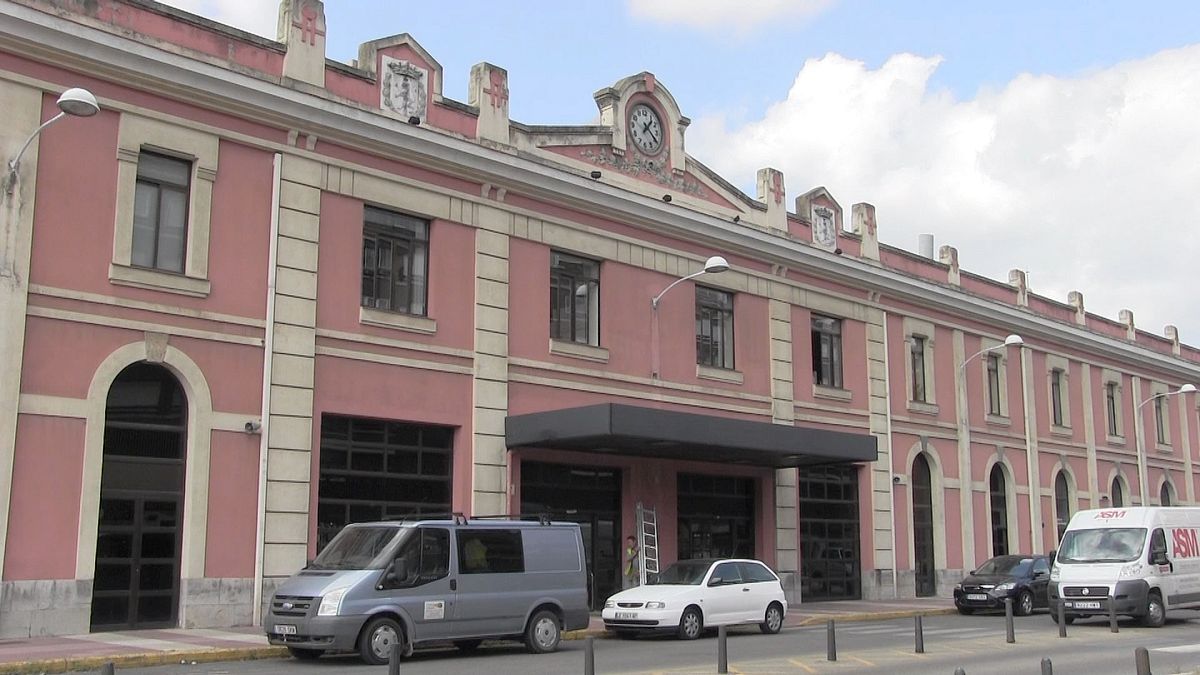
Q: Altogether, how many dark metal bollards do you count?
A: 12